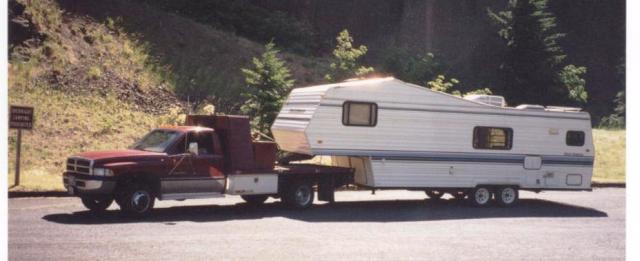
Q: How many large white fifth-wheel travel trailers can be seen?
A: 1